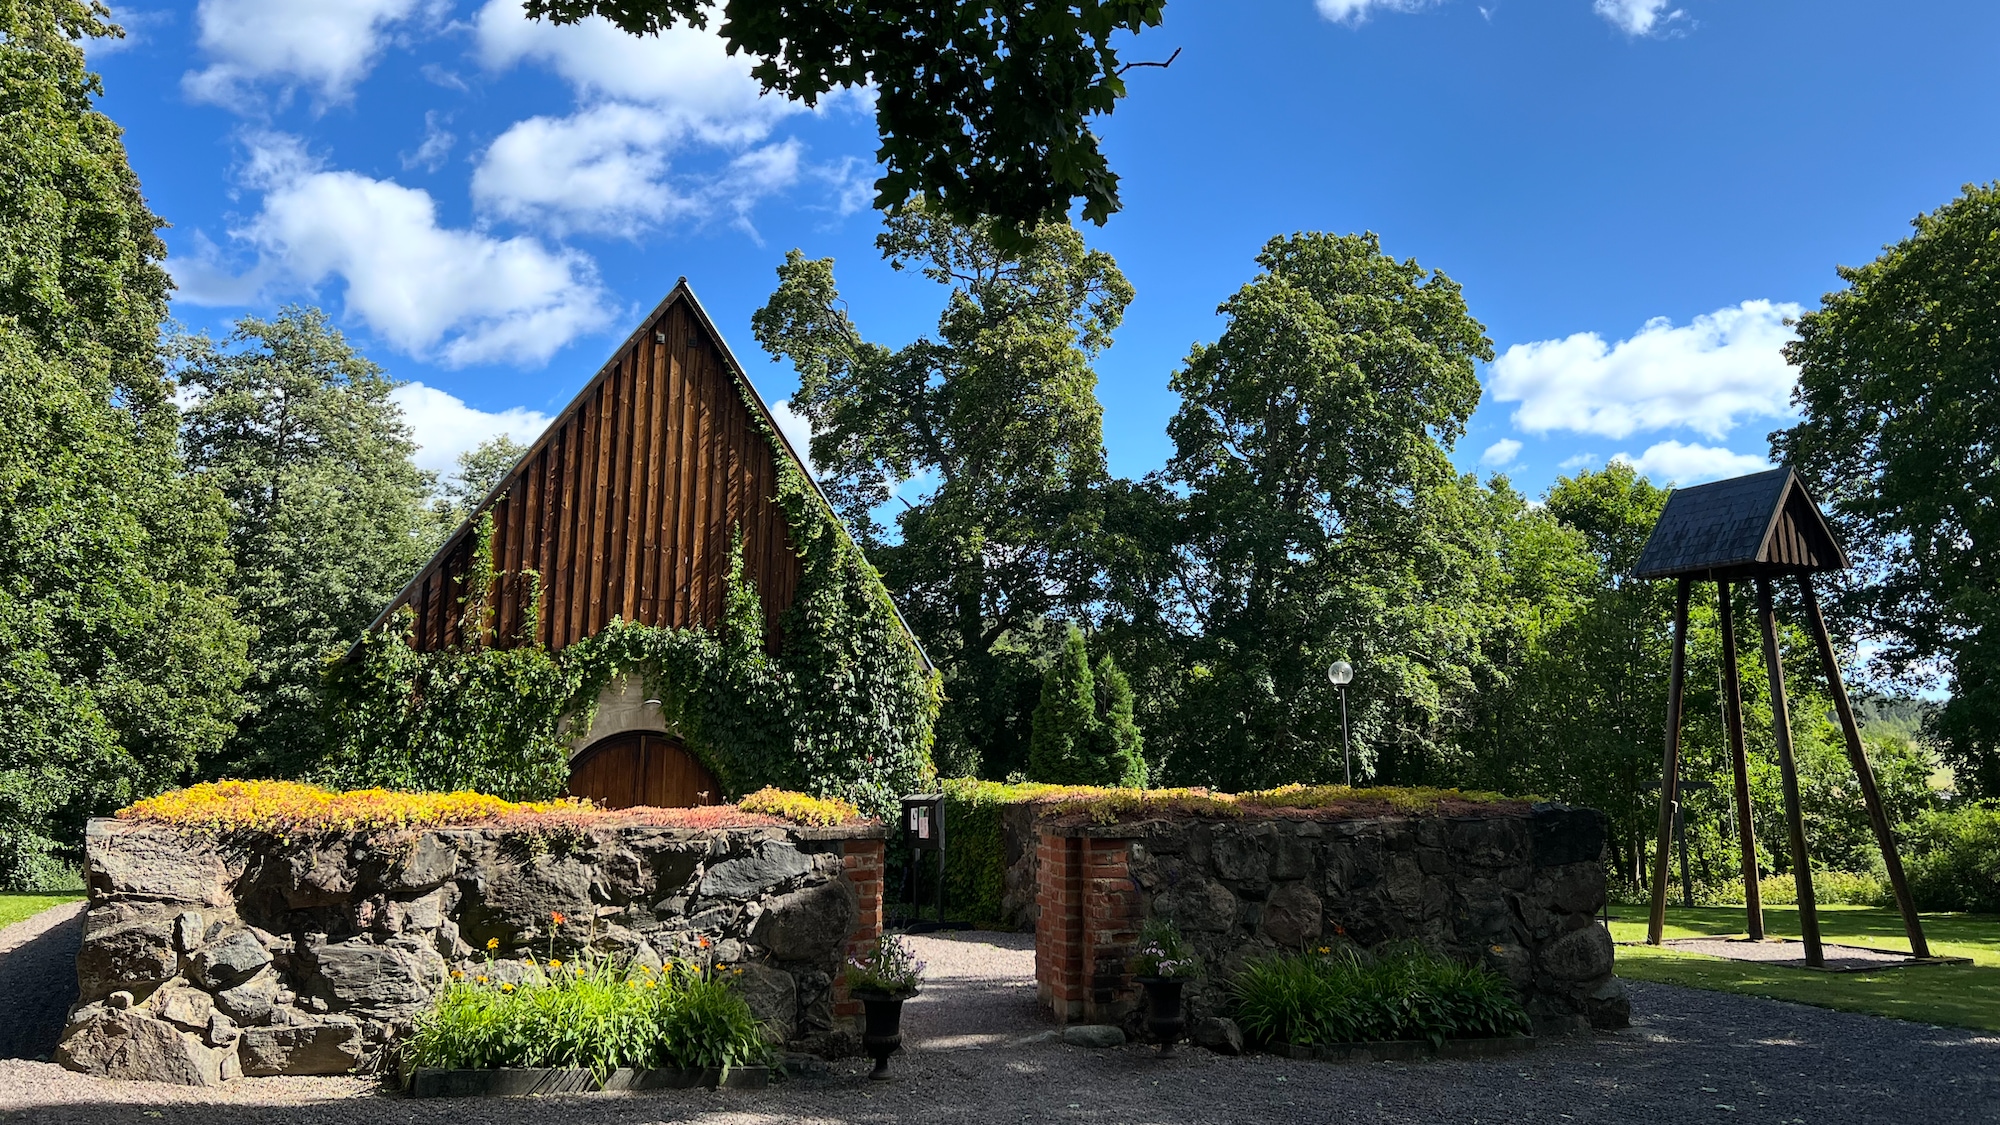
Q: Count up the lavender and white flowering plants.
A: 2